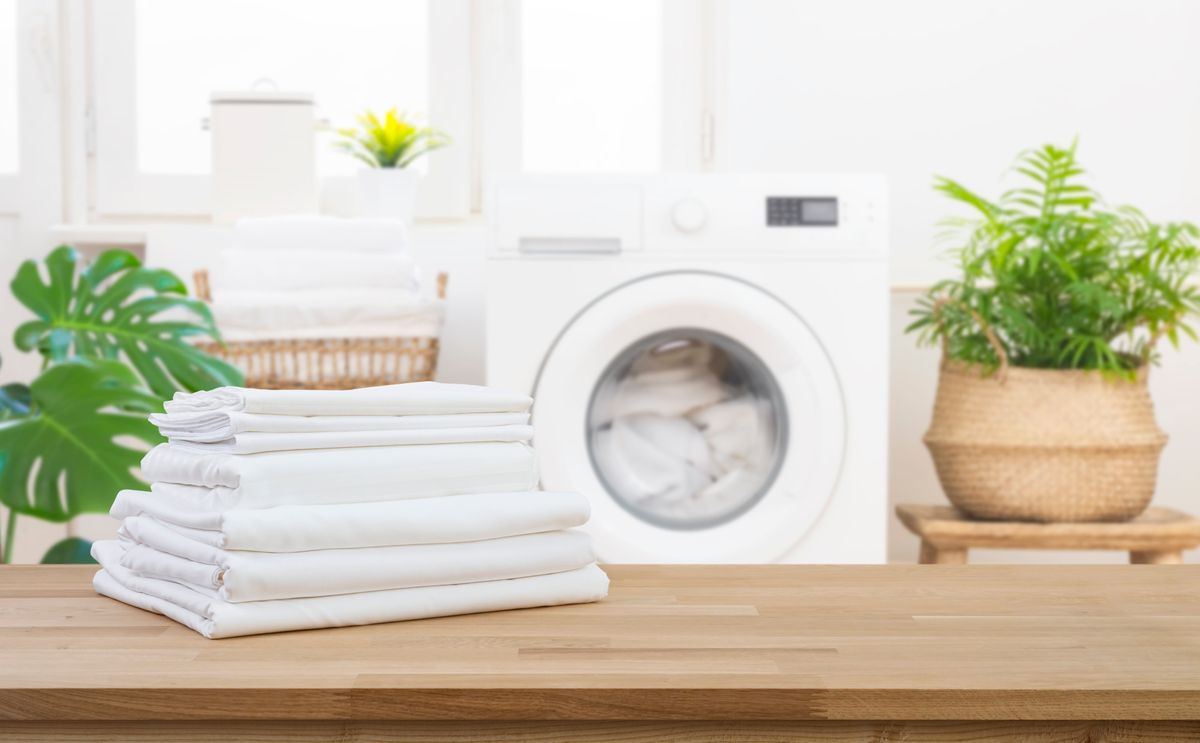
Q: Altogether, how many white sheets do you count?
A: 7